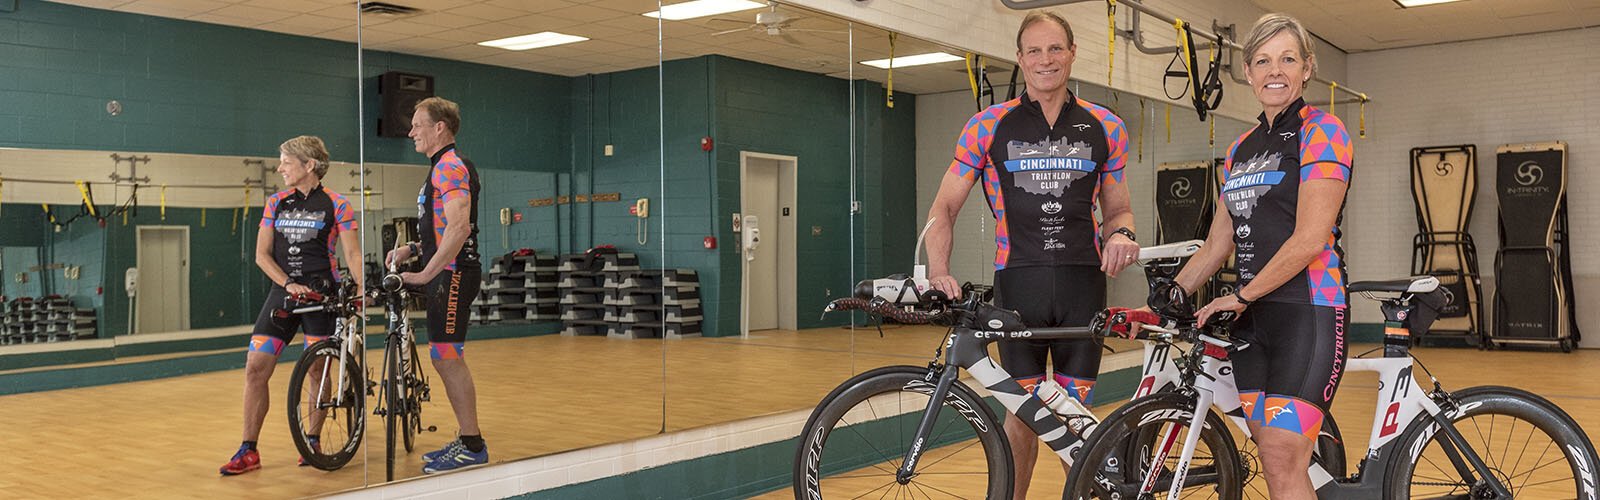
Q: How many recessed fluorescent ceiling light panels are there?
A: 4